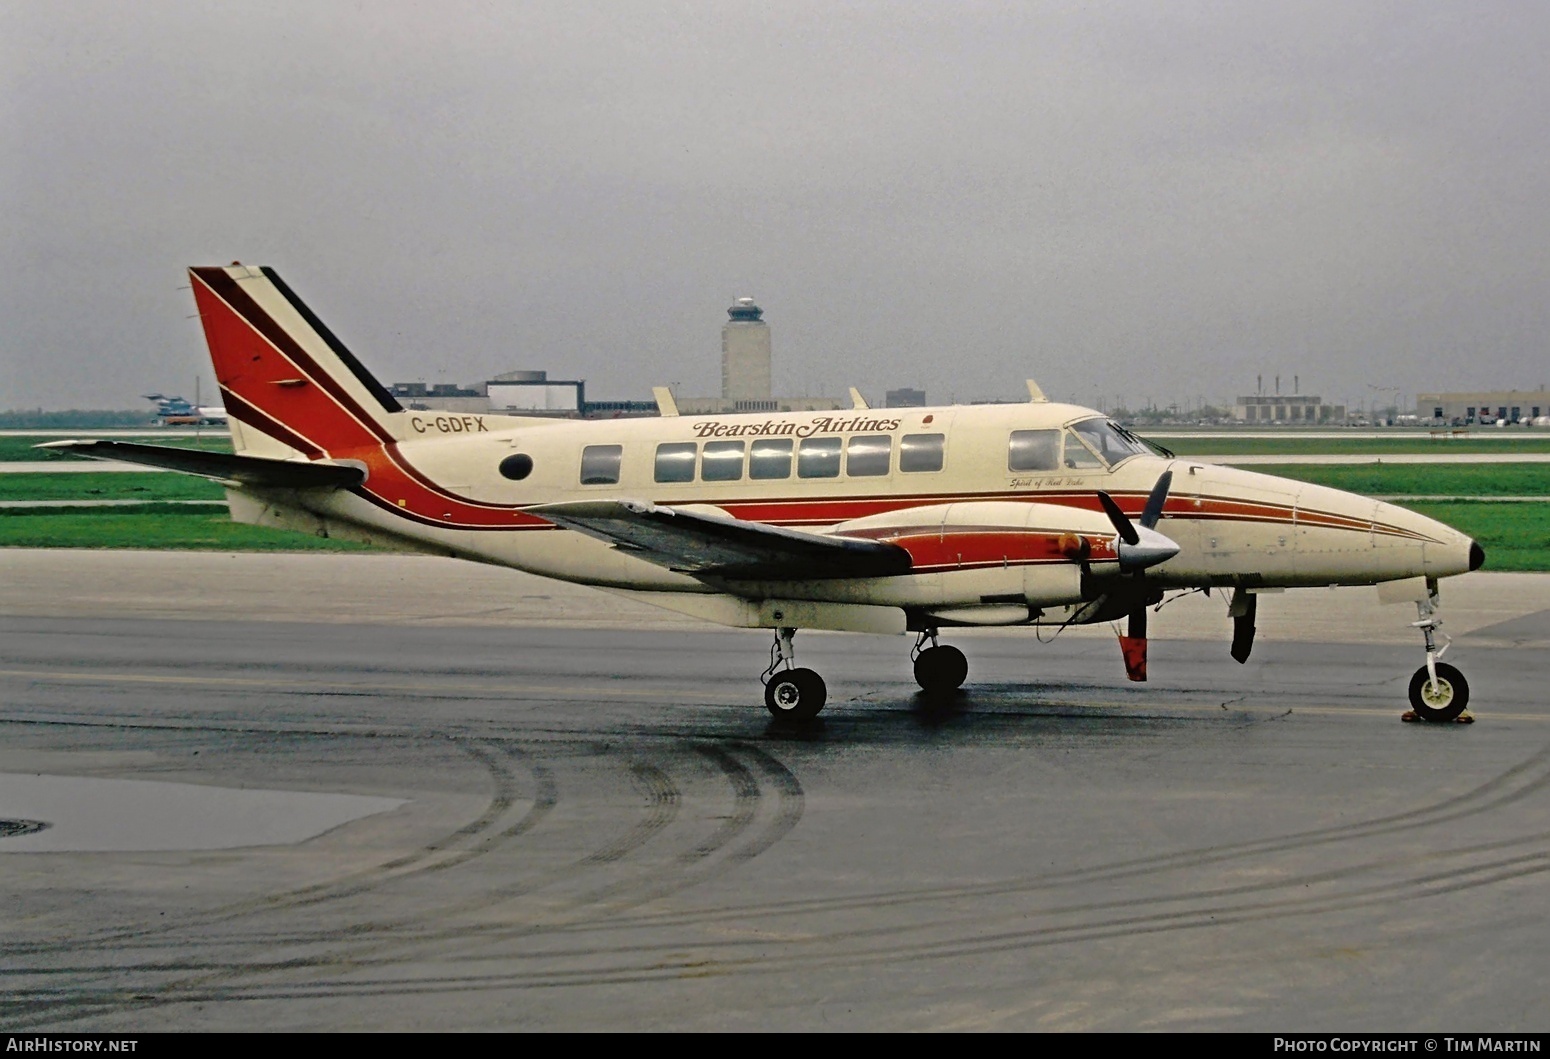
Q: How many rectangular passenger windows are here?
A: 7